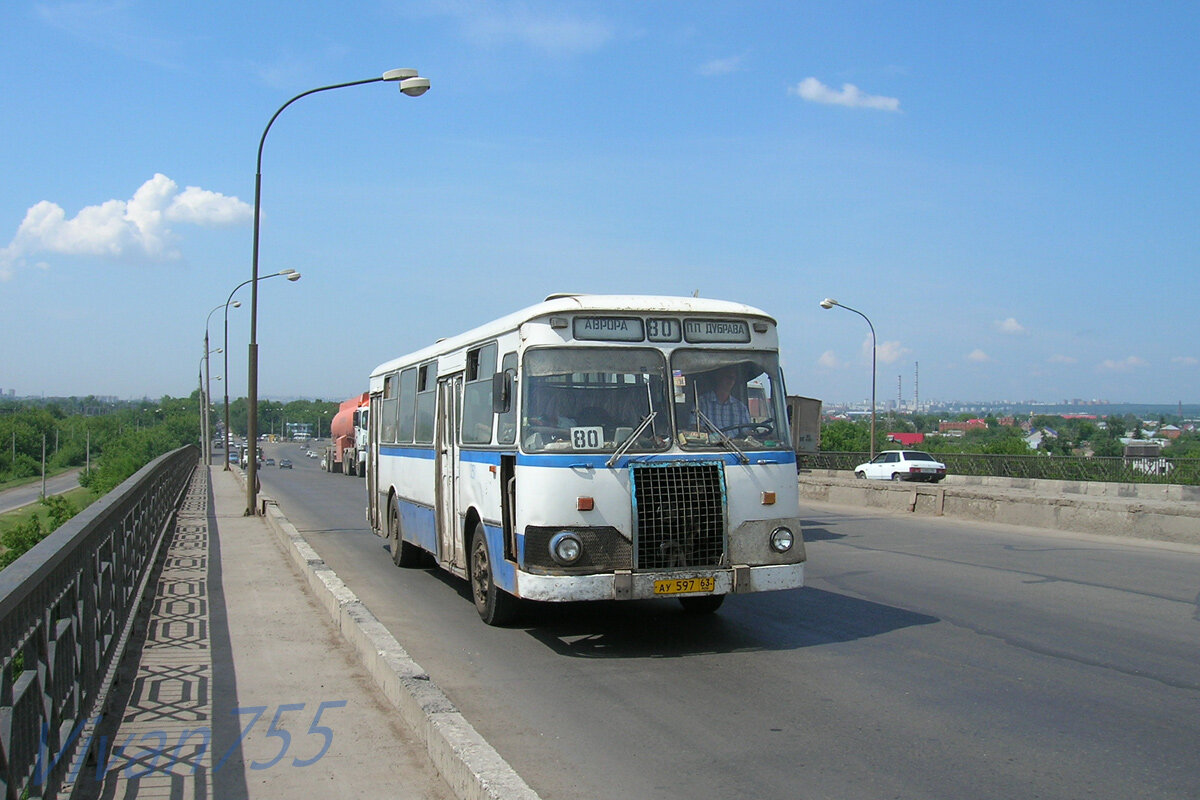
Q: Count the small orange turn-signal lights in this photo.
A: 3